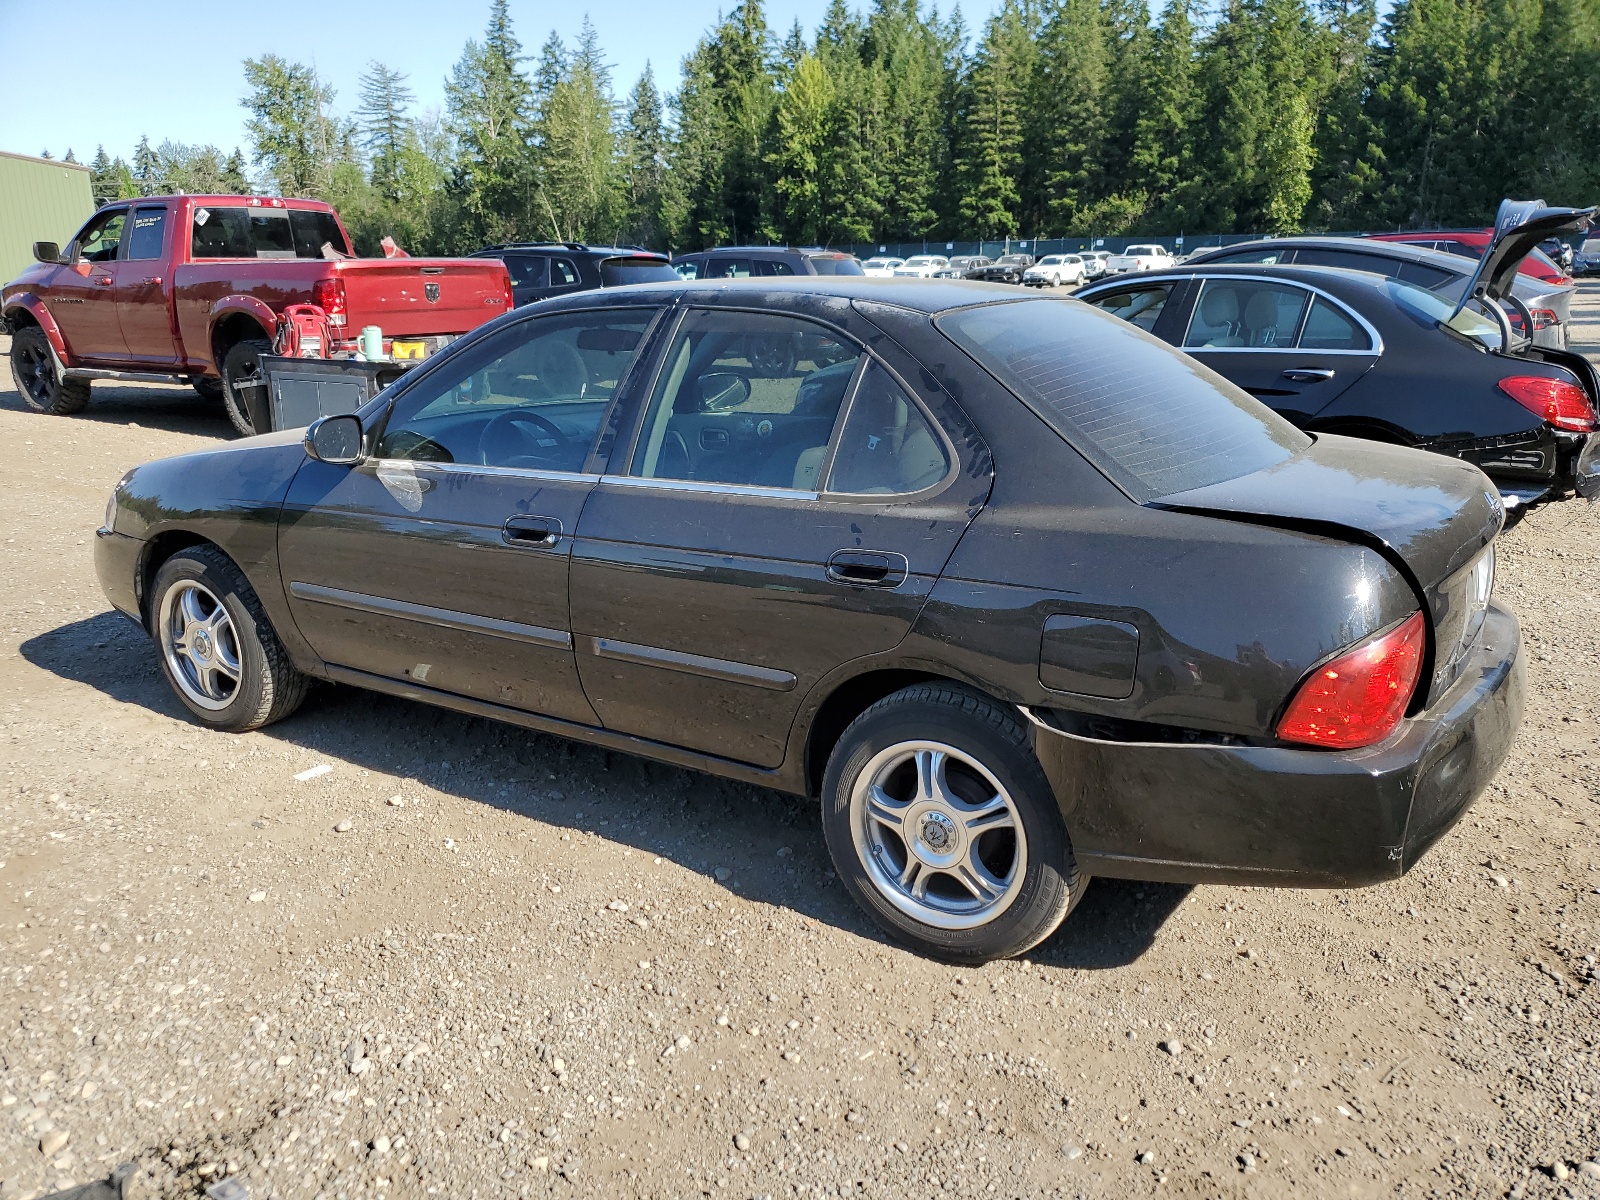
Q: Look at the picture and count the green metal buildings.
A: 1